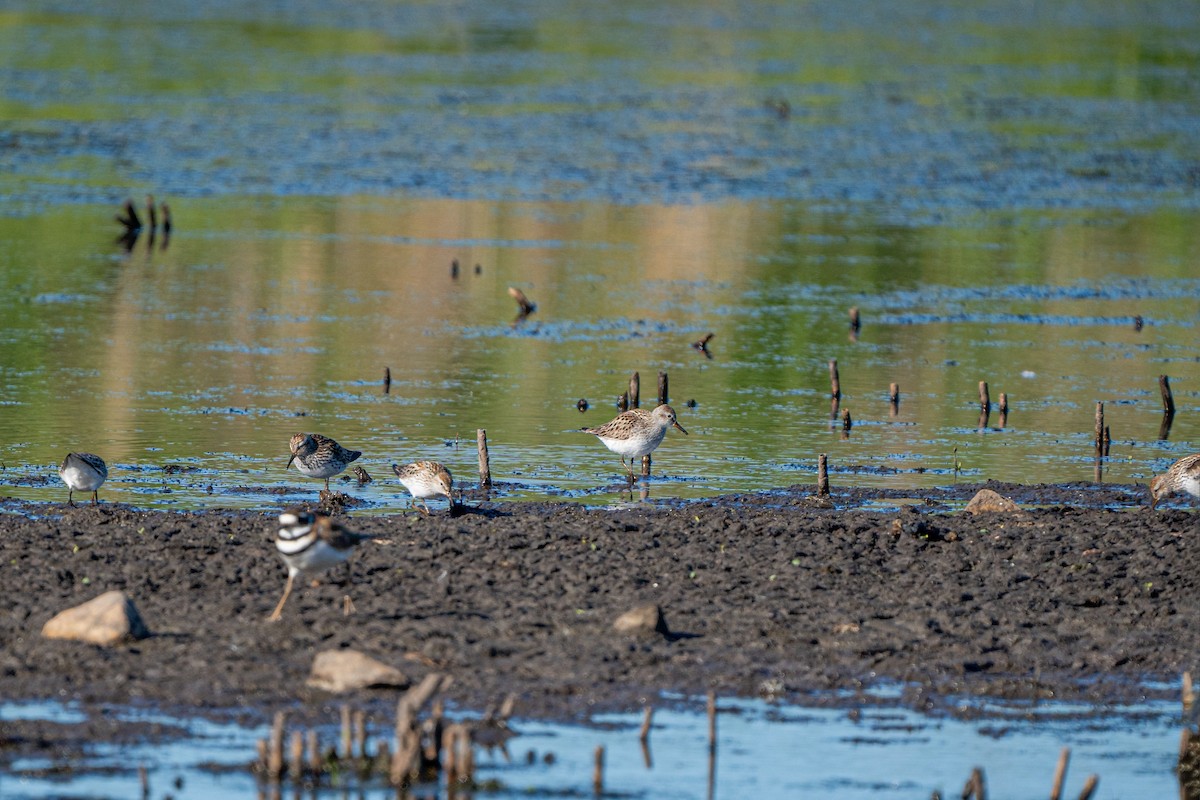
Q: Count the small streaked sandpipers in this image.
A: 5